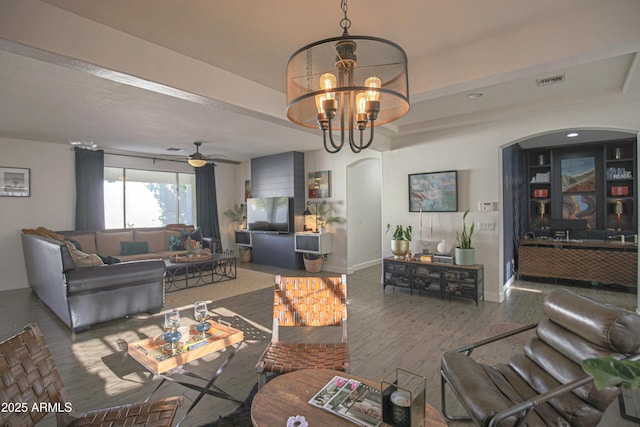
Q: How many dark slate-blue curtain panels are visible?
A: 2